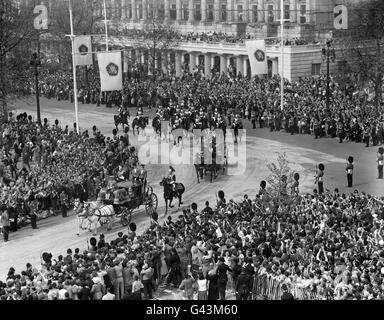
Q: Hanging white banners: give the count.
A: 3